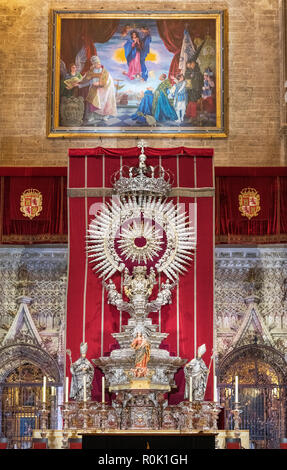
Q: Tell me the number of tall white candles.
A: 7